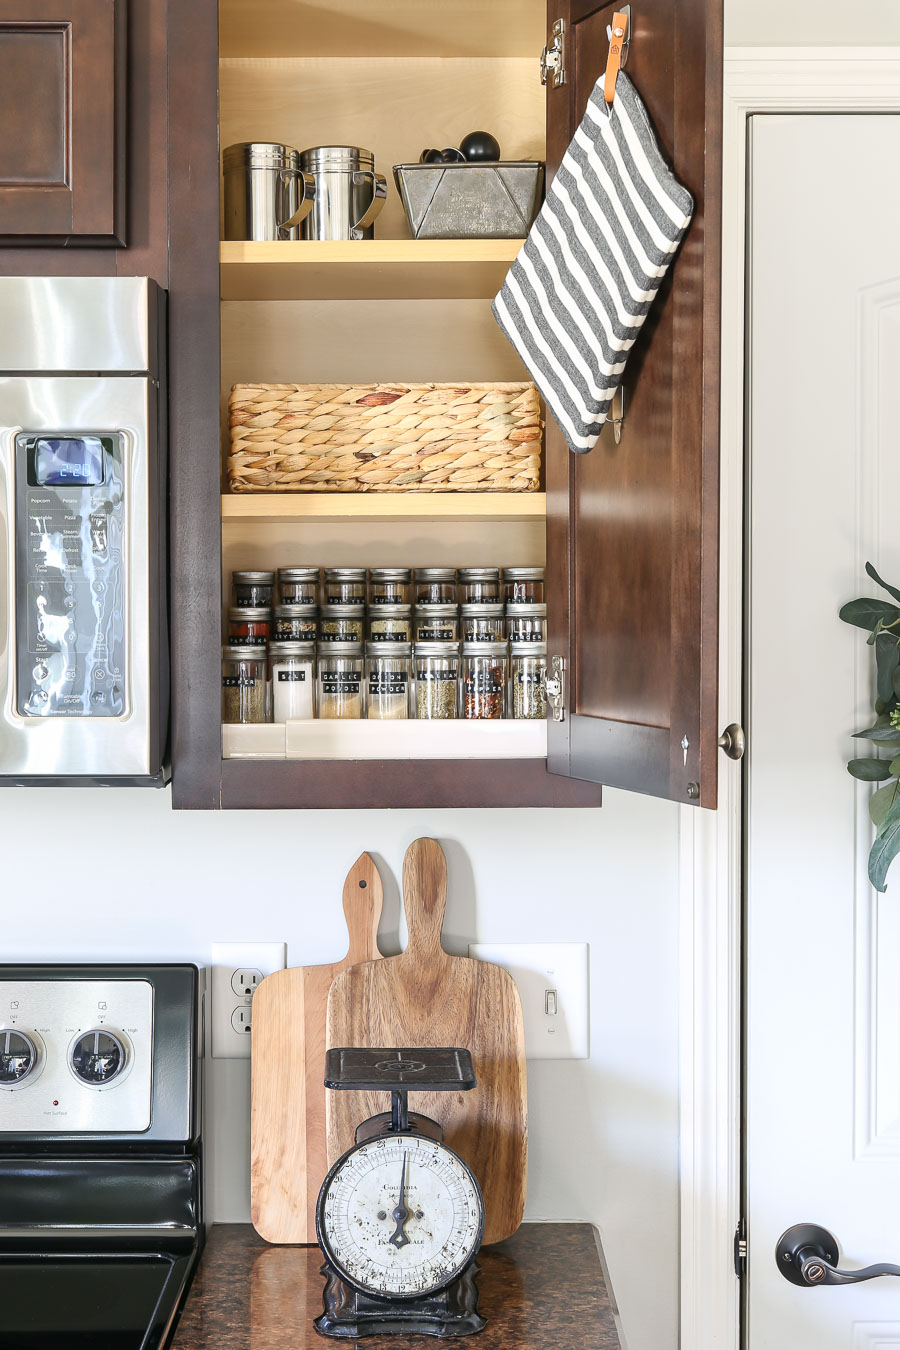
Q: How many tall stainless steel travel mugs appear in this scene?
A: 2